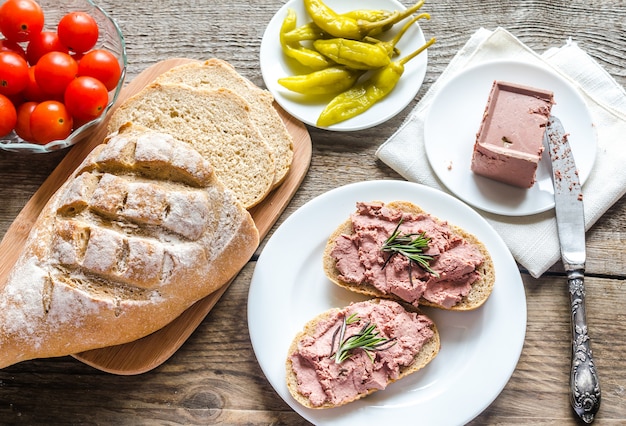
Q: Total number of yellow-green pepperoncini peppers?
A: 7